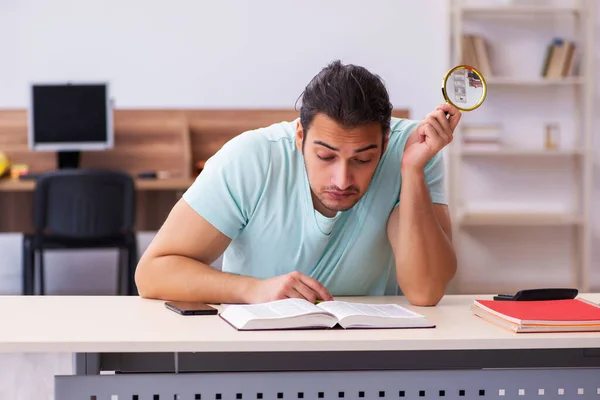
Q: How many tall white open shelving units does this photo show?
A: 1